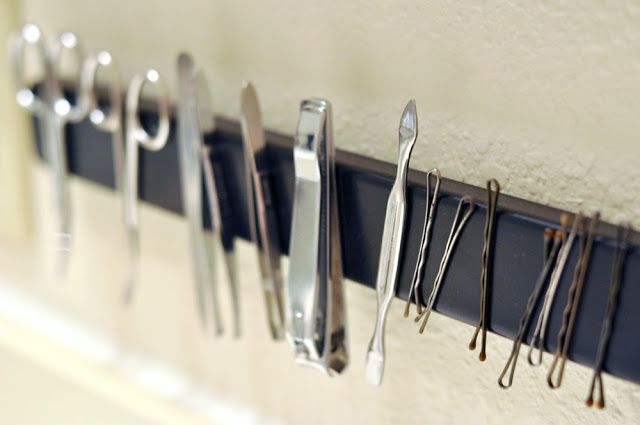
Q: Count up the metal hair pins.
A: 7